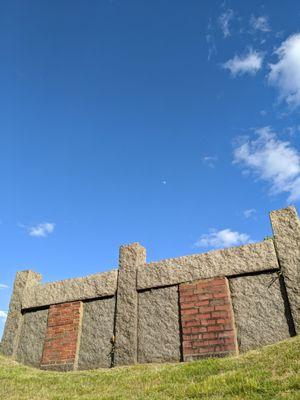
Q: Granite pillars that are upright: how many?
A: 3